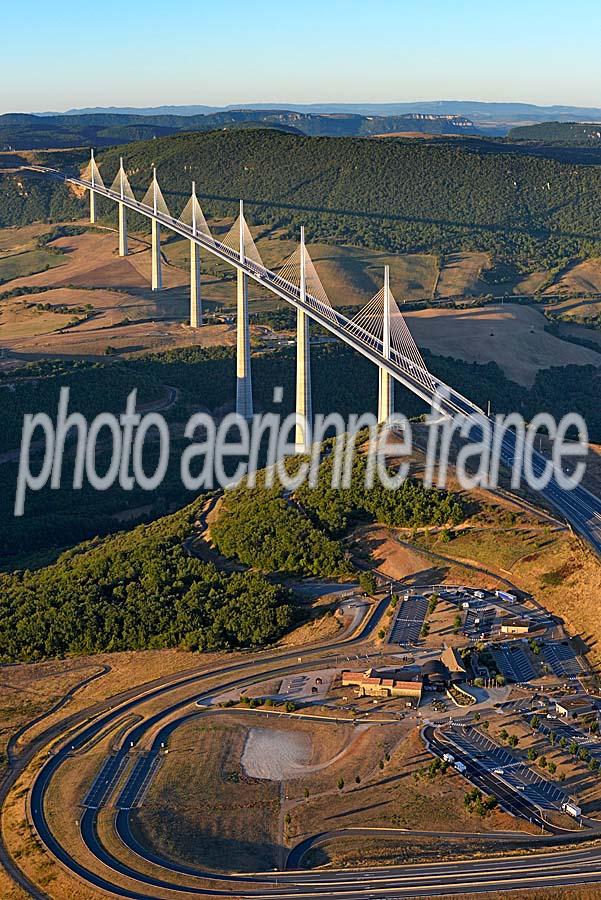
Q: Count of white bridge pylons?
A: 7